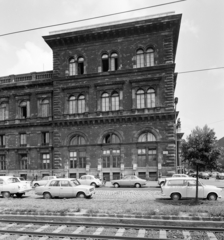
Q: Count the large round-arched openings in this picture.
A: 3